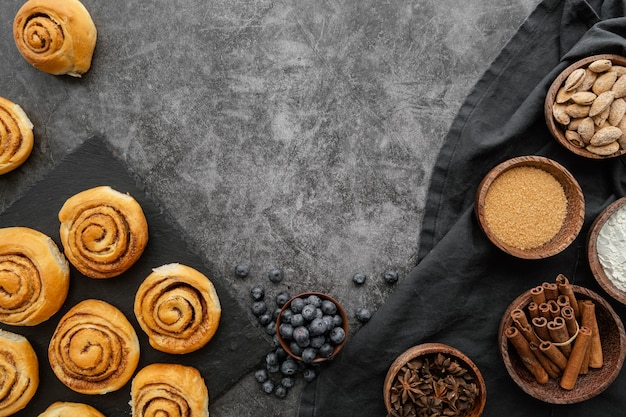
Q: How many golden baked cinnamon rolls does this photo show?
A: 9